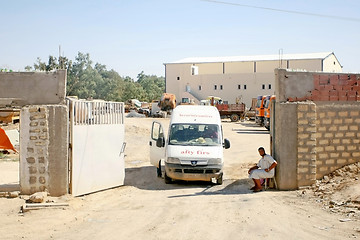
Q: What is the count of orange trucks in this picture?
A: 2